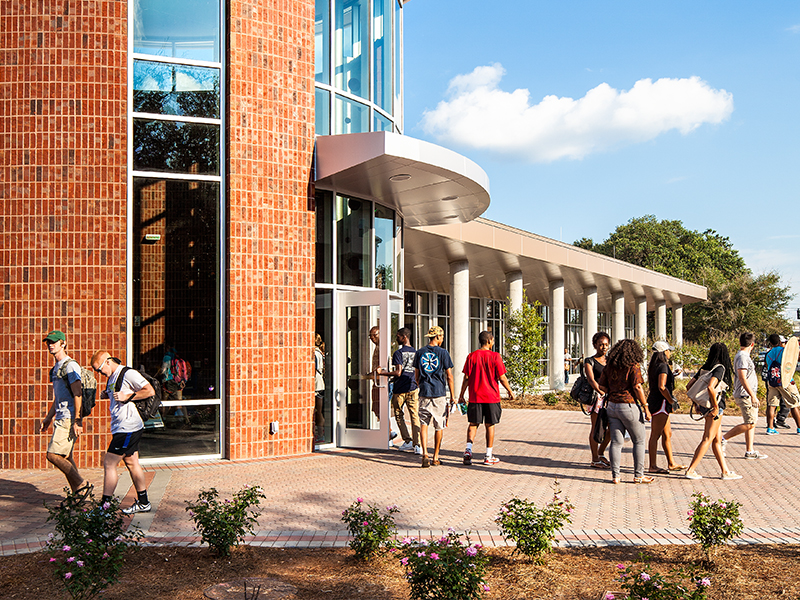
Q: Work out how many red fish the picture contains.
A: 0